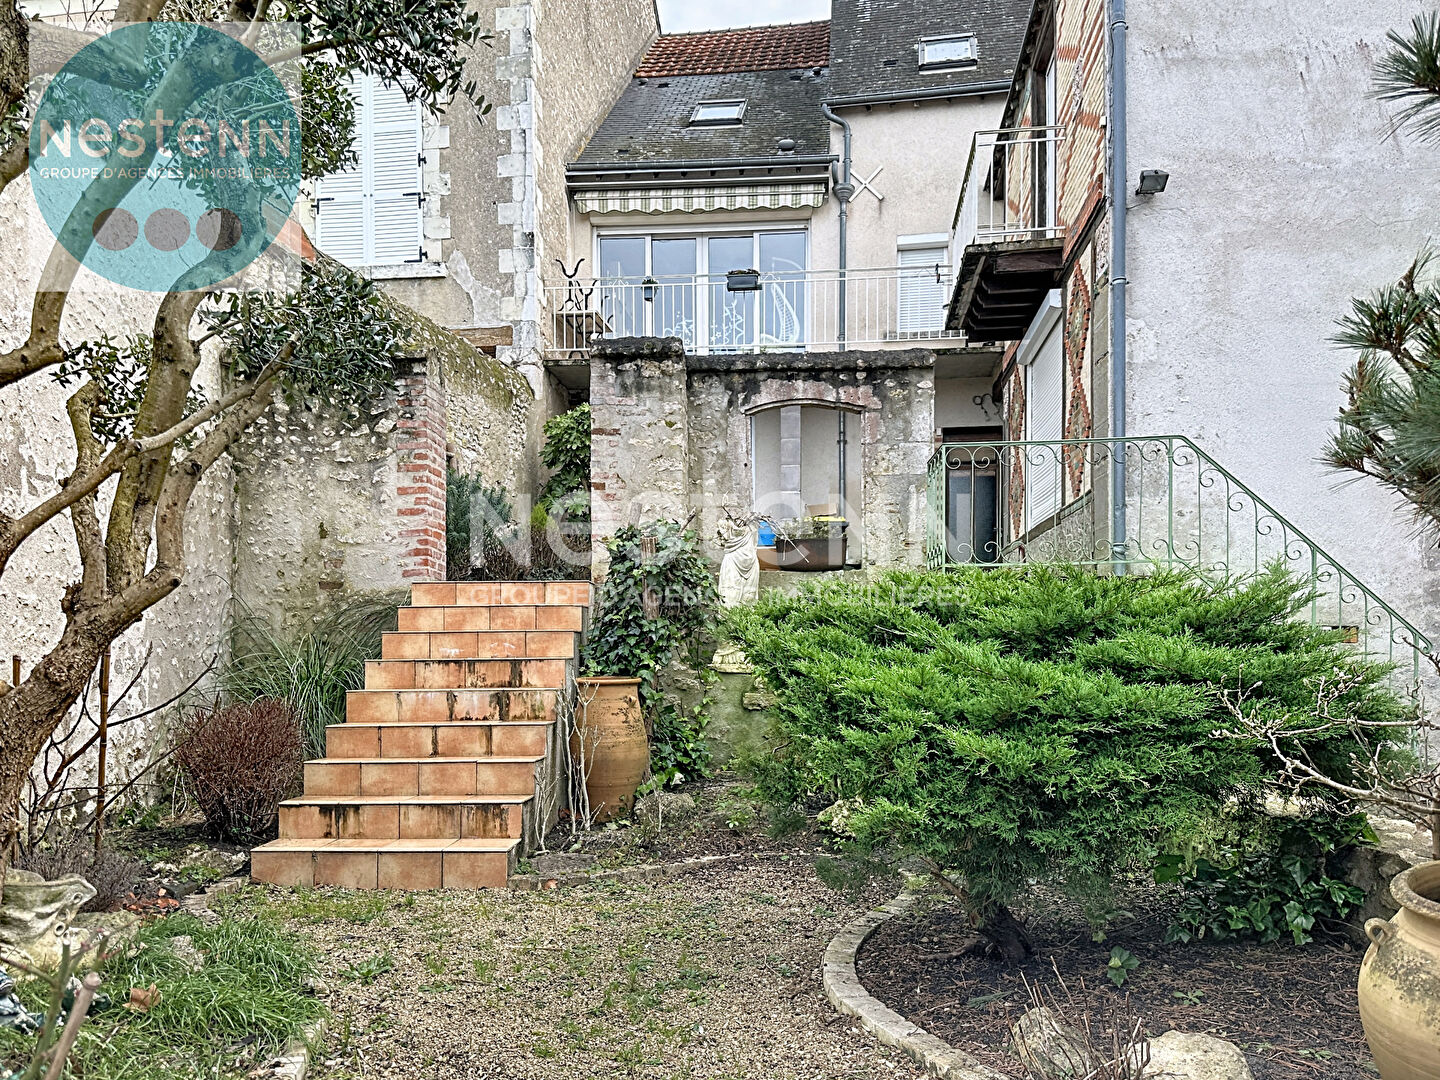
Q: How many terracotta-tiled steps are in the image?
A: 9